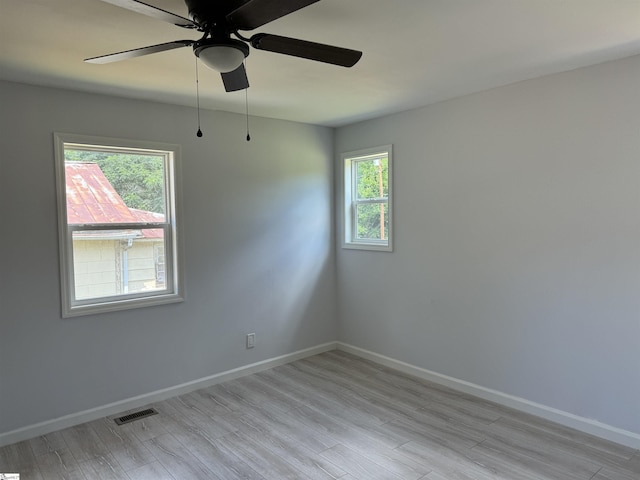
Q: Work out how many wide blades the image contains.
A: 5